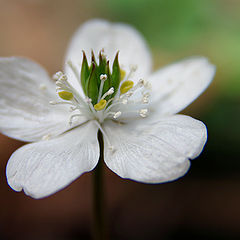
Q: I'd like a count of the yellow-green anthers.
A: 4